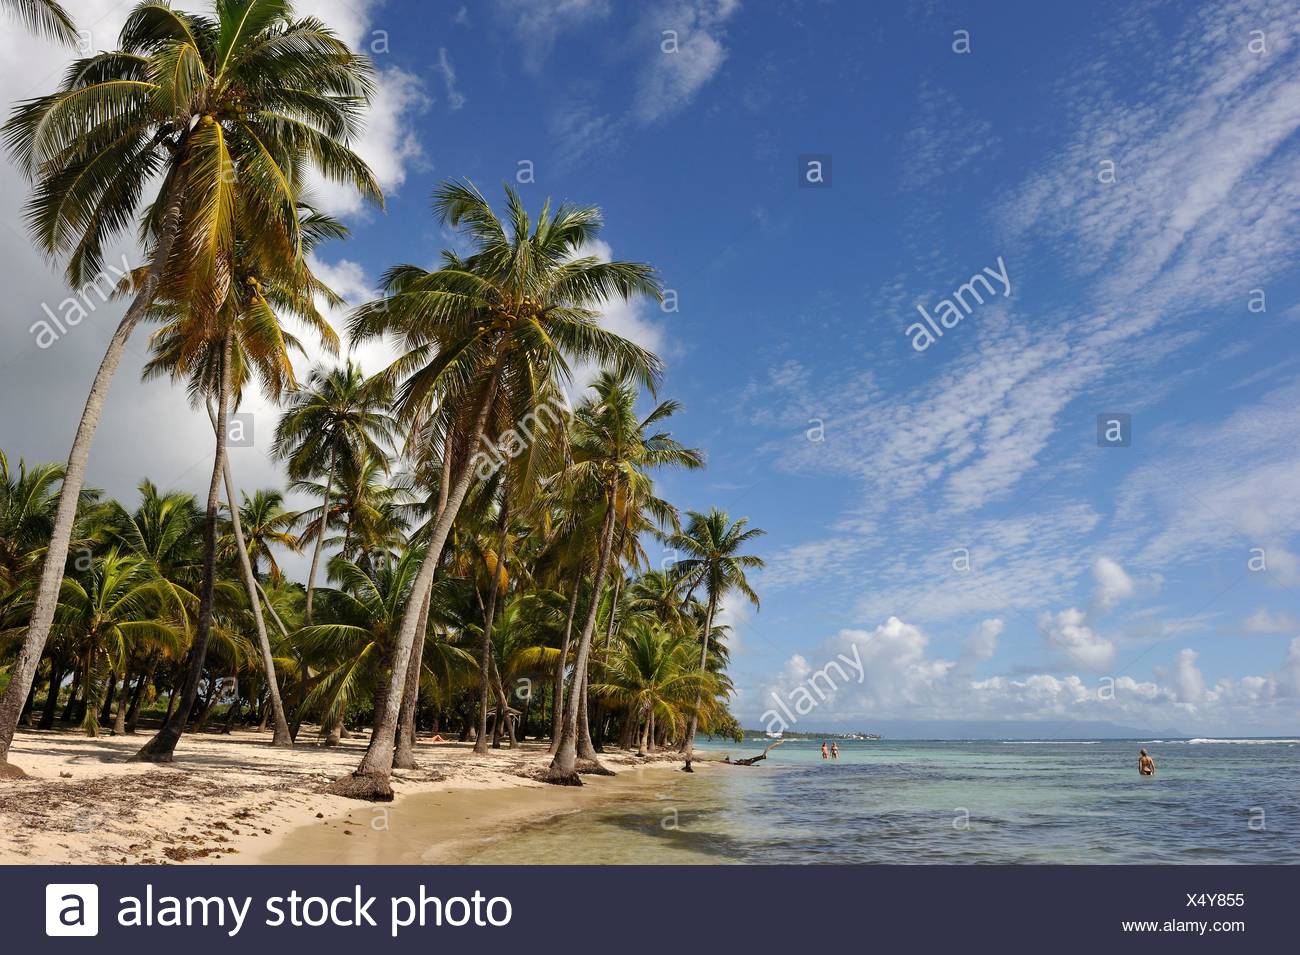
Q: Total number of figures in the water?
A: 3